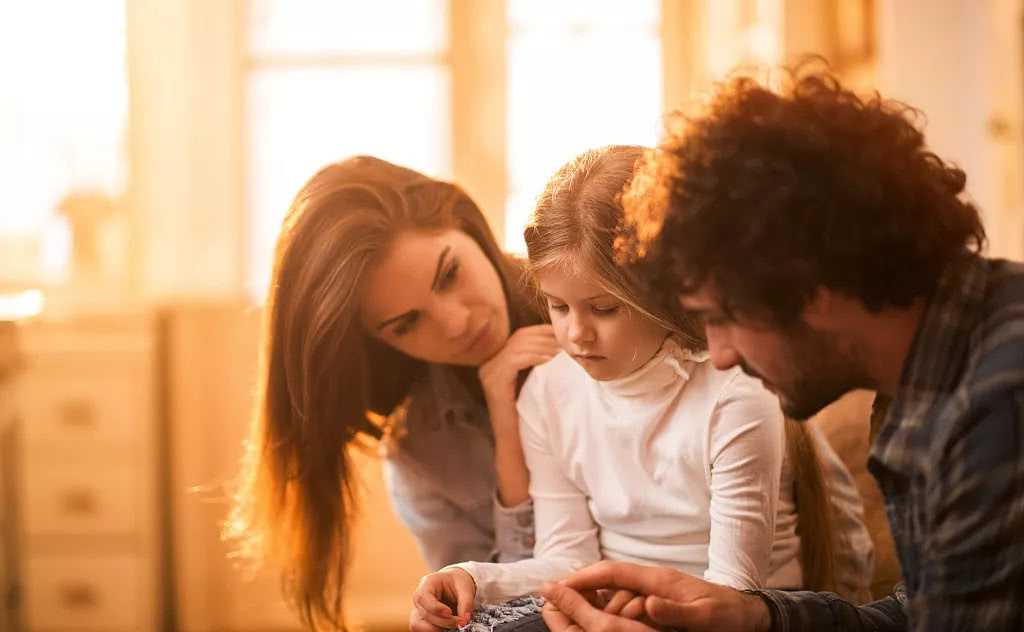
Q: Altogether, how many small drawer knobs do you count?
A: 3